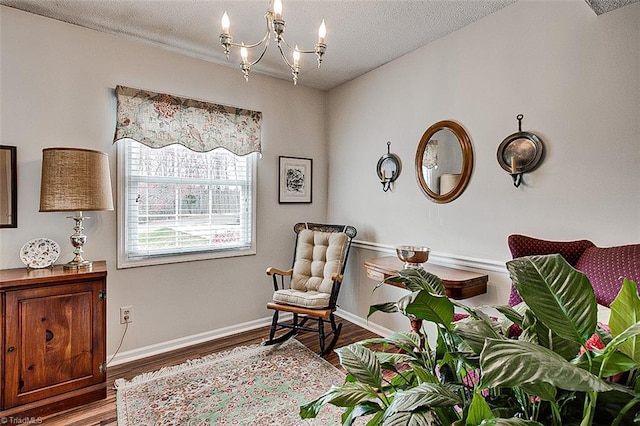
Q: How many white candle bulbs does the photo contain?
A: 5